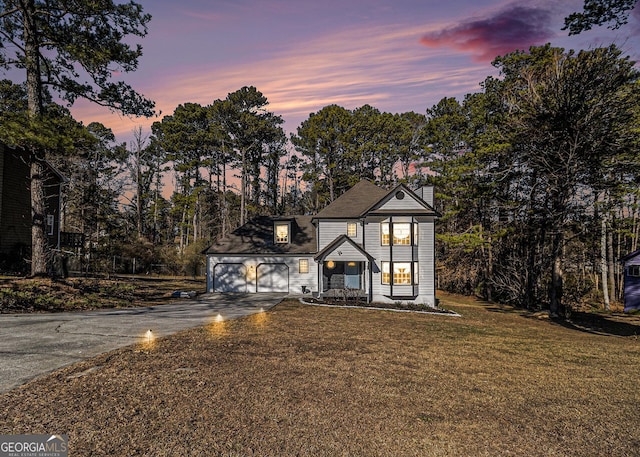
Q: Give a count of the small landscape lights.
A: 3